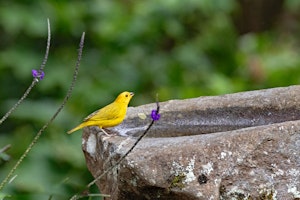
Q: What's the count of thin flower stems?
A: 3